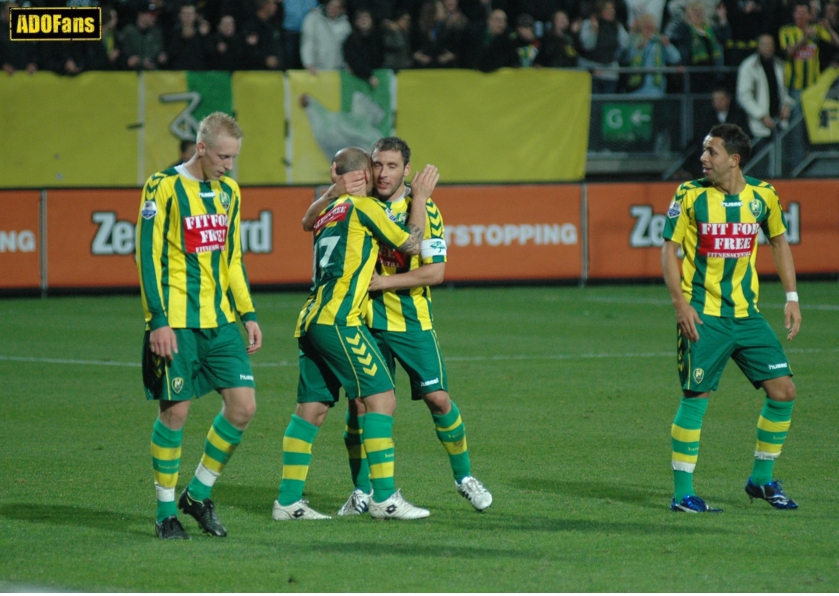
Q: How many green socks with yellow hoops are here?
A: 8